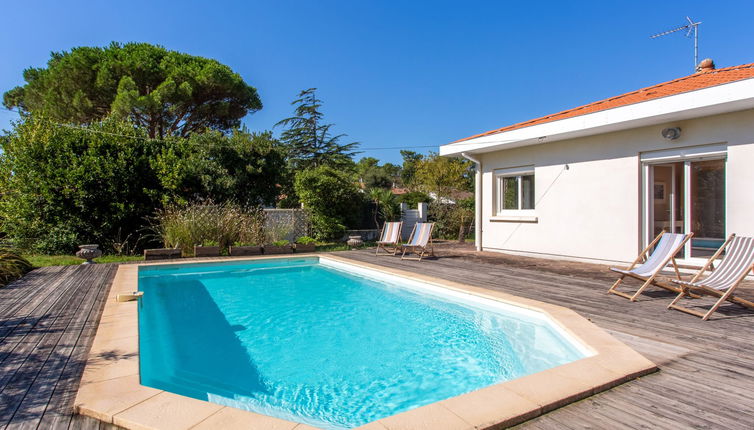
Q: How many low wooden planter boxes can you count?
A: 5